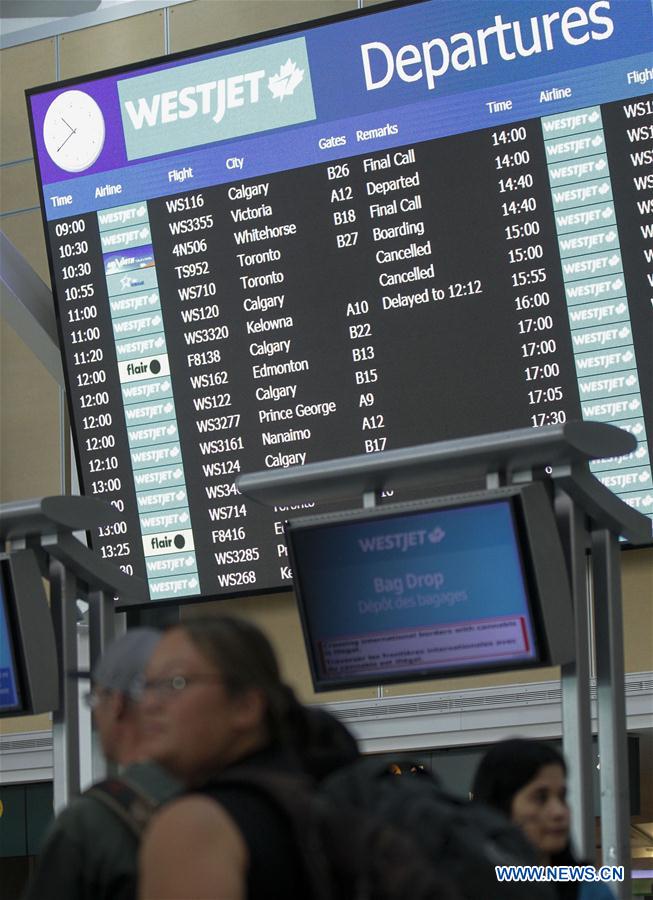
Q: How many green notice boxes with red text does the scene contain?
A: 0